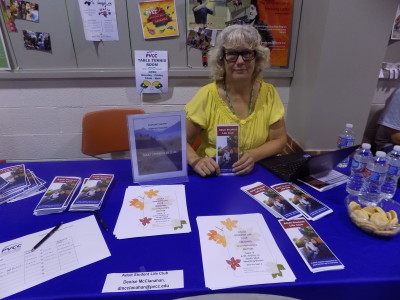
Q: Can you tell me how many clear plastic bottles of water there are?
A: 4